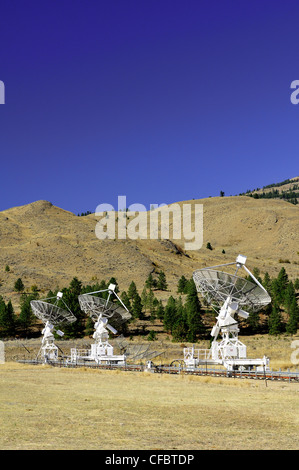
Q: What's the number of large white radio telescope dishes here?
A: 3